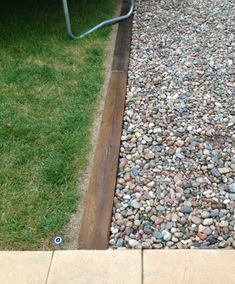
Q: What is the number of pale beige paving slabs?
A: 3